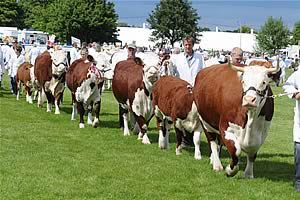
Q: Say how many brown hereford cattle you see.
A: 6